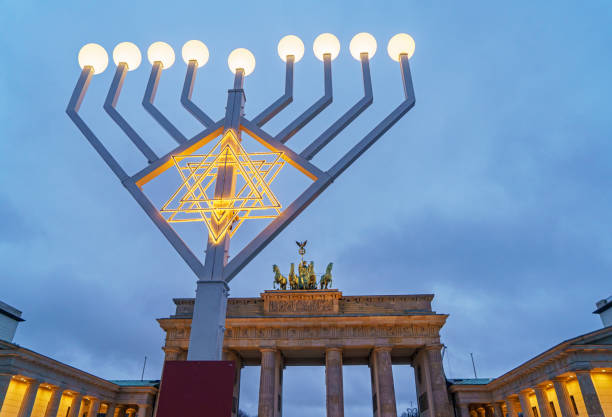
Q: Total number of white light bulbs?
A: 9